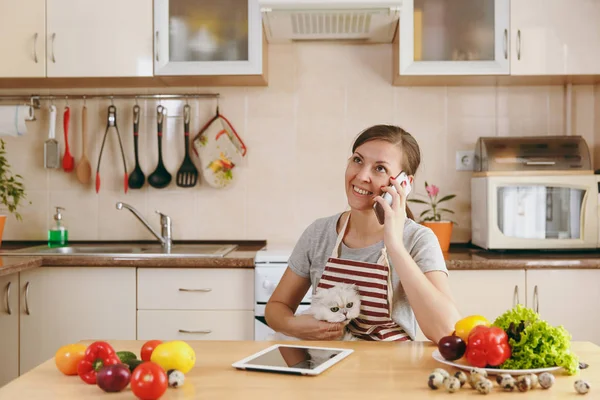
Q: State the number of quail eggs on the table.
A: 13